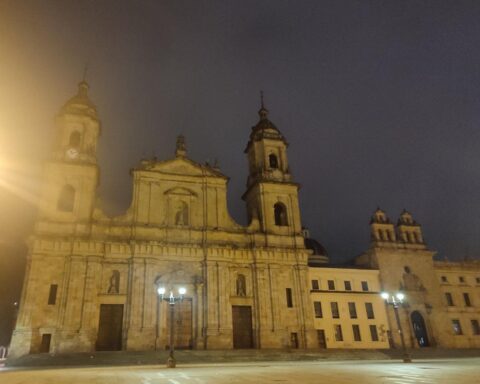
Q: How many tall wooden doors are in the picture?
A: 3